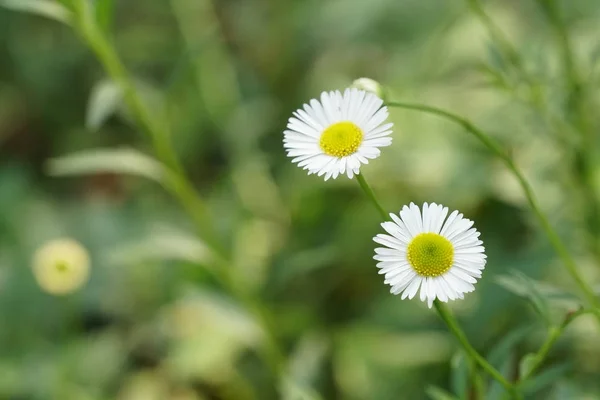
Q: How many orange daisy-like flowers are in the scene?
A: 0